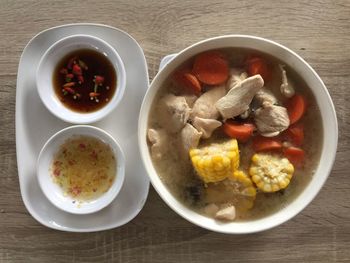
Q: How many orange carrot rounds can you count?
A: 8